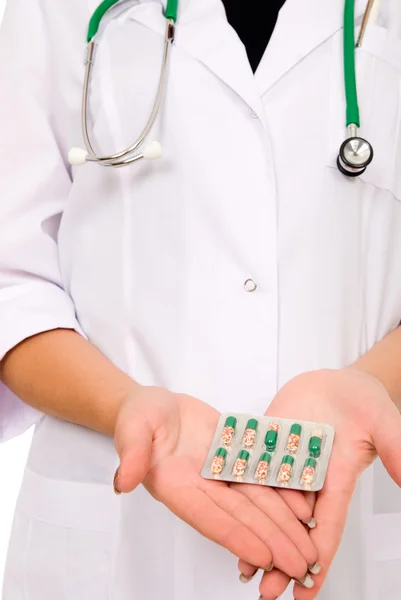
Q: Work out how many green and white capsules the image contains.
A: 10